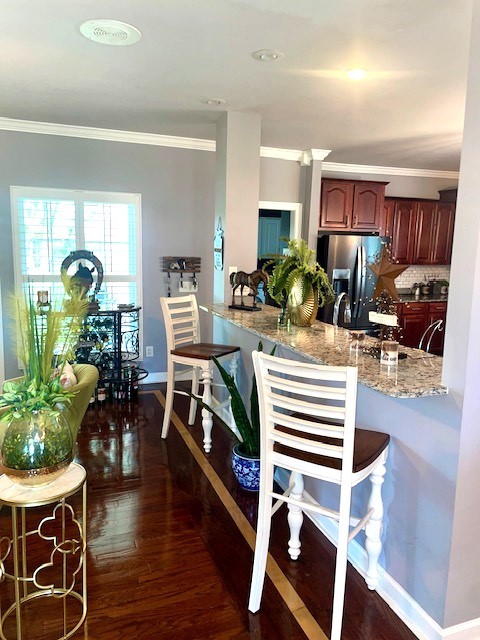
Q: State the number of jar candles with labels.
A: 2